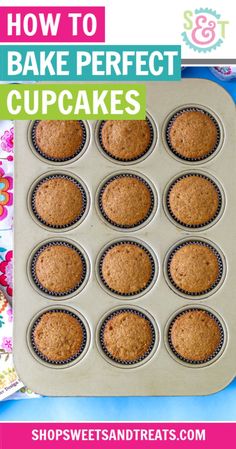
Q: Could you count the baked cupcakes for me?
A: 12